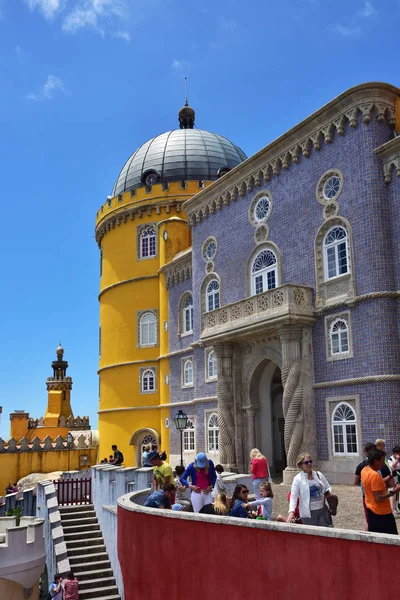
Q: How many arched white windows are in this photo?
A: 13